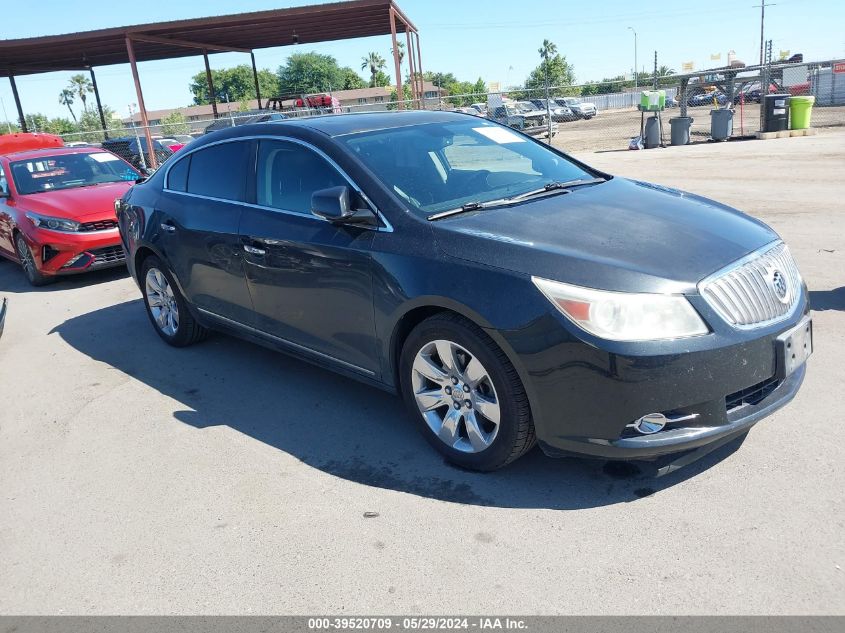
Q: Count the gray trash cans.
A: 3